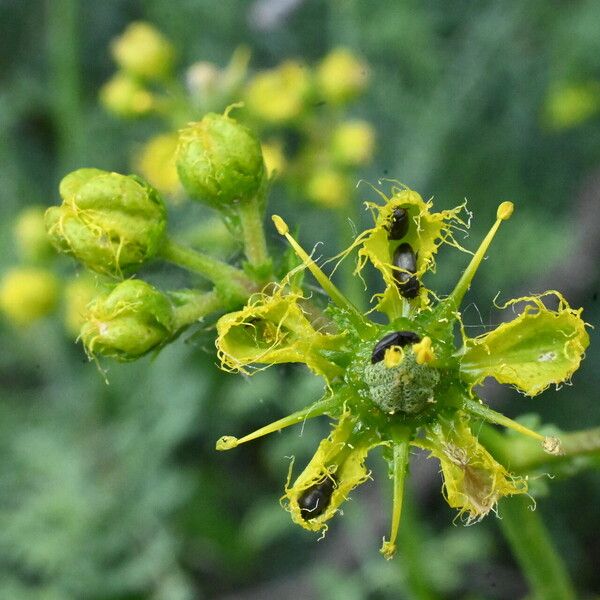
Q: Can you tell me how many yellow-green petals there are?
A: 5